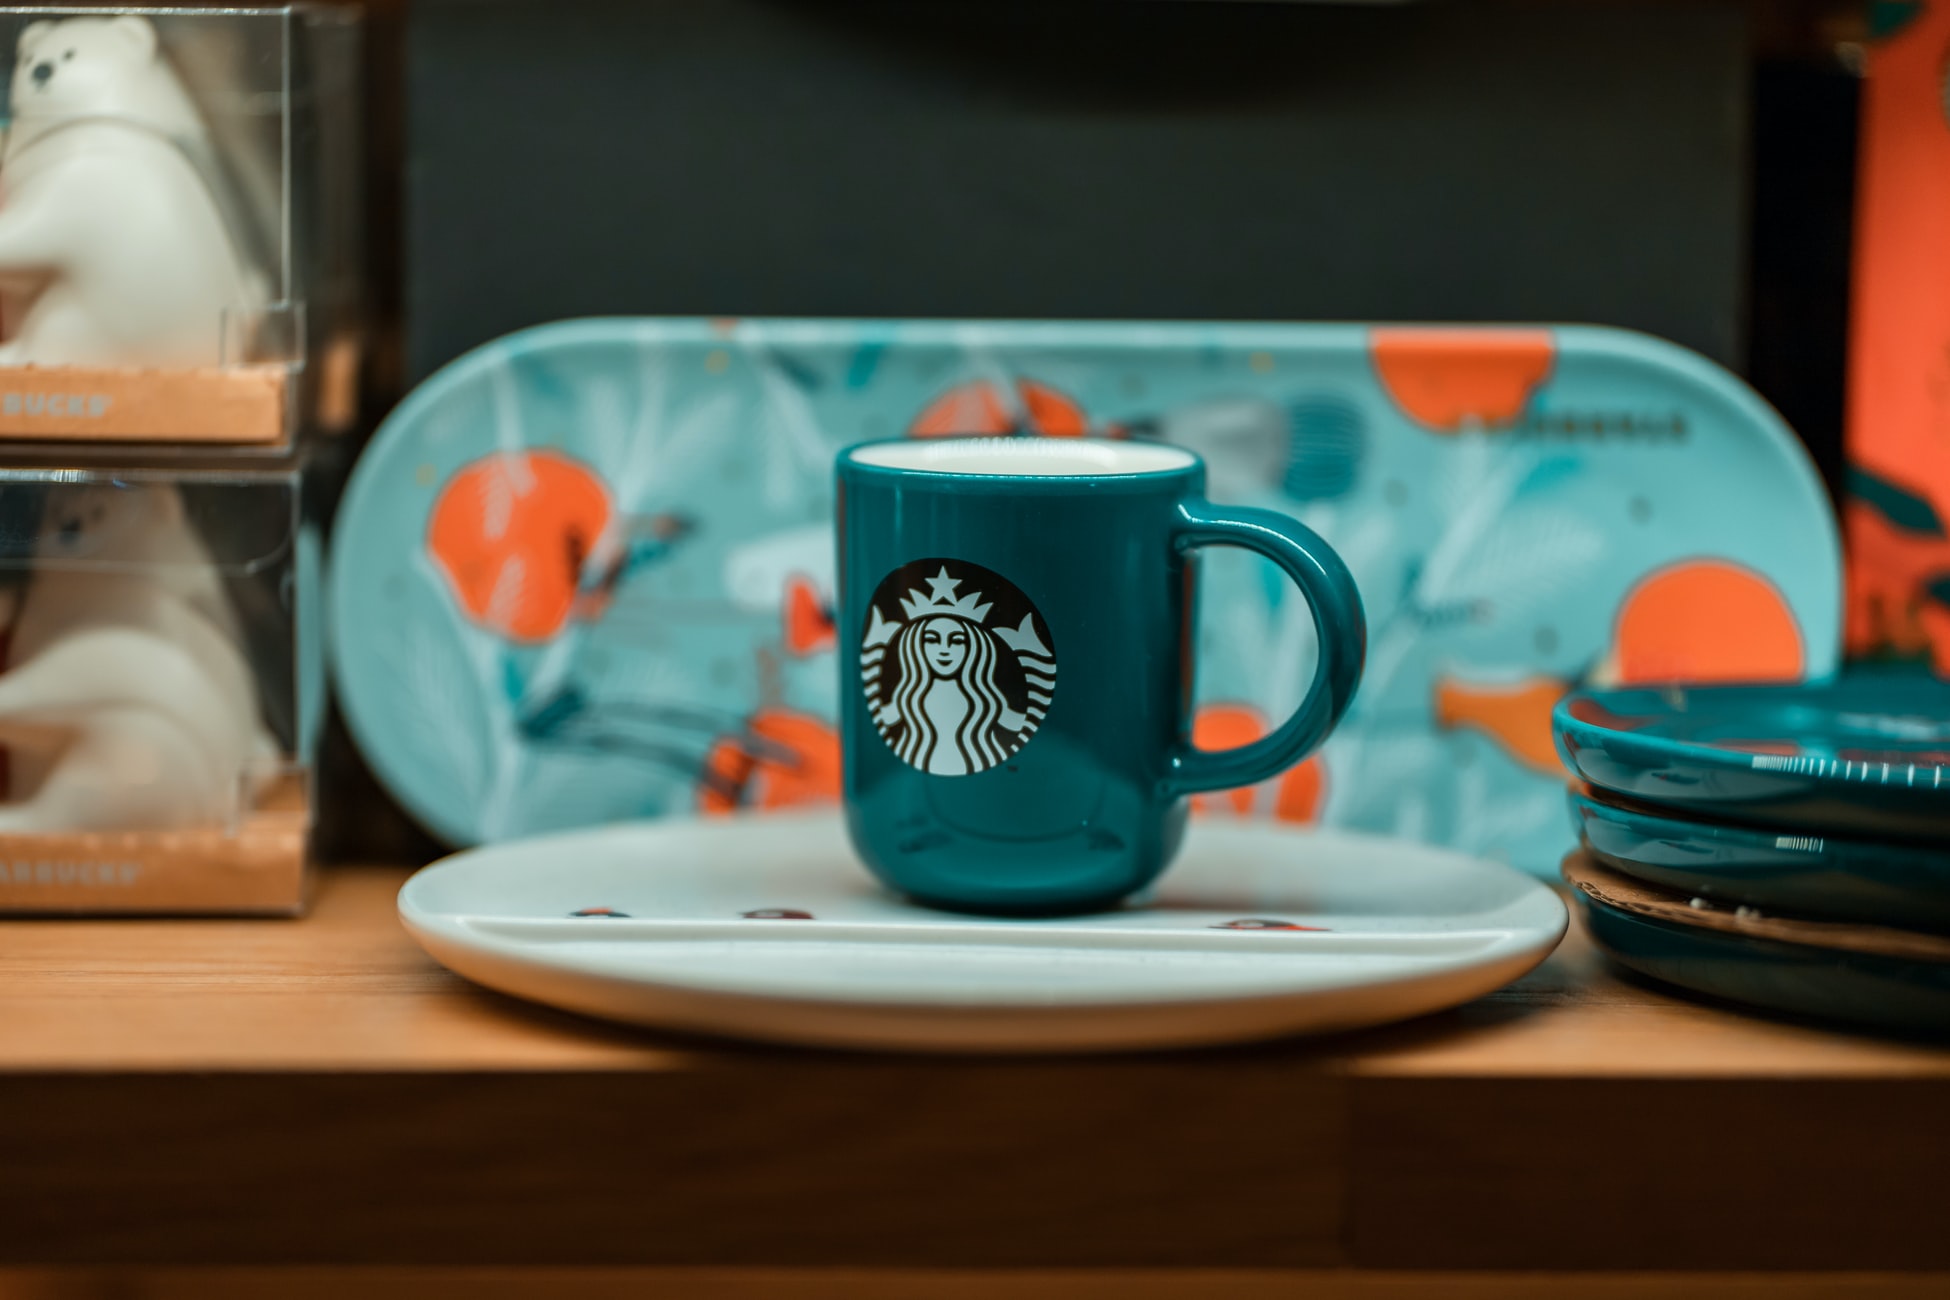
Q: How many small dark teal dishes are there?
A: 3